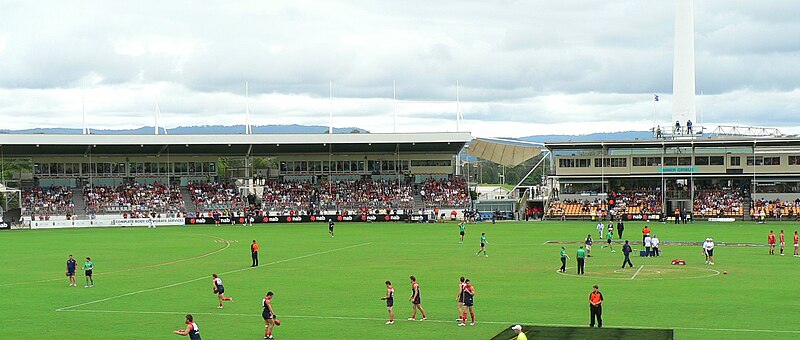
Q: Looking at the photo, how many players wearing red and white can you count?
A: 3